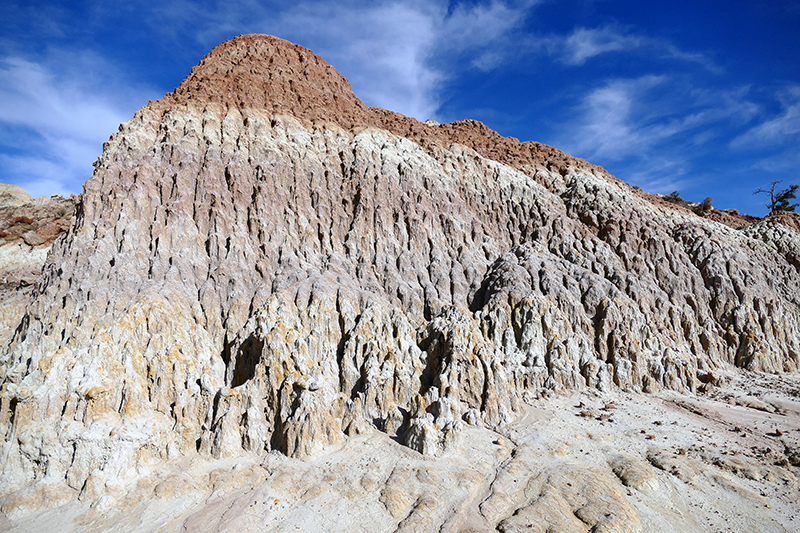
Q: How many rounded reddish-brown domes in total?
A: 1